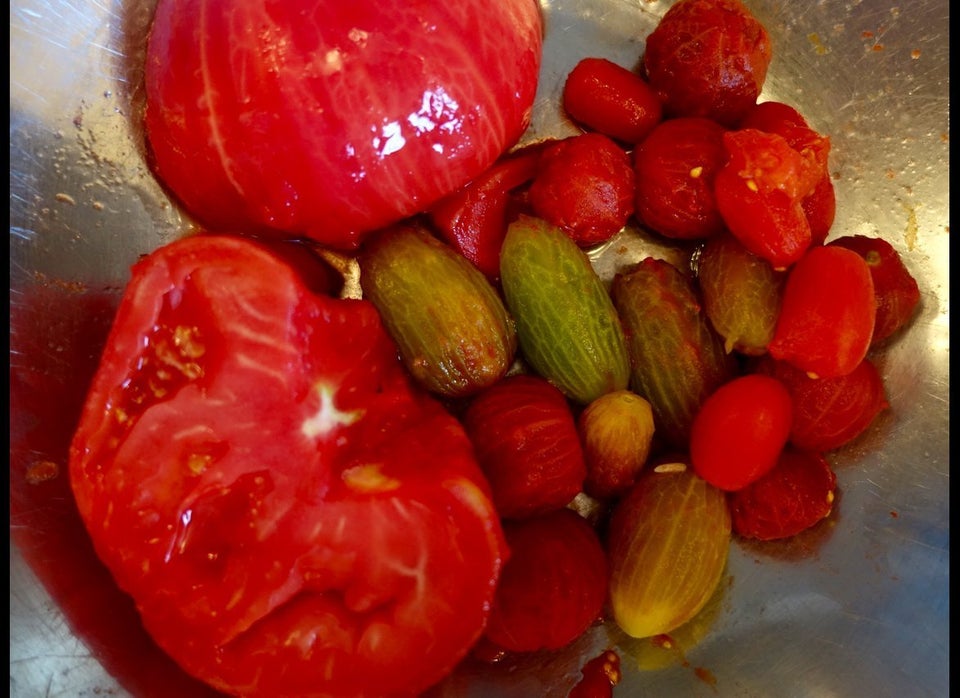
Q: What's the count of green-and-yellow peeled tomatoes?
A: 6